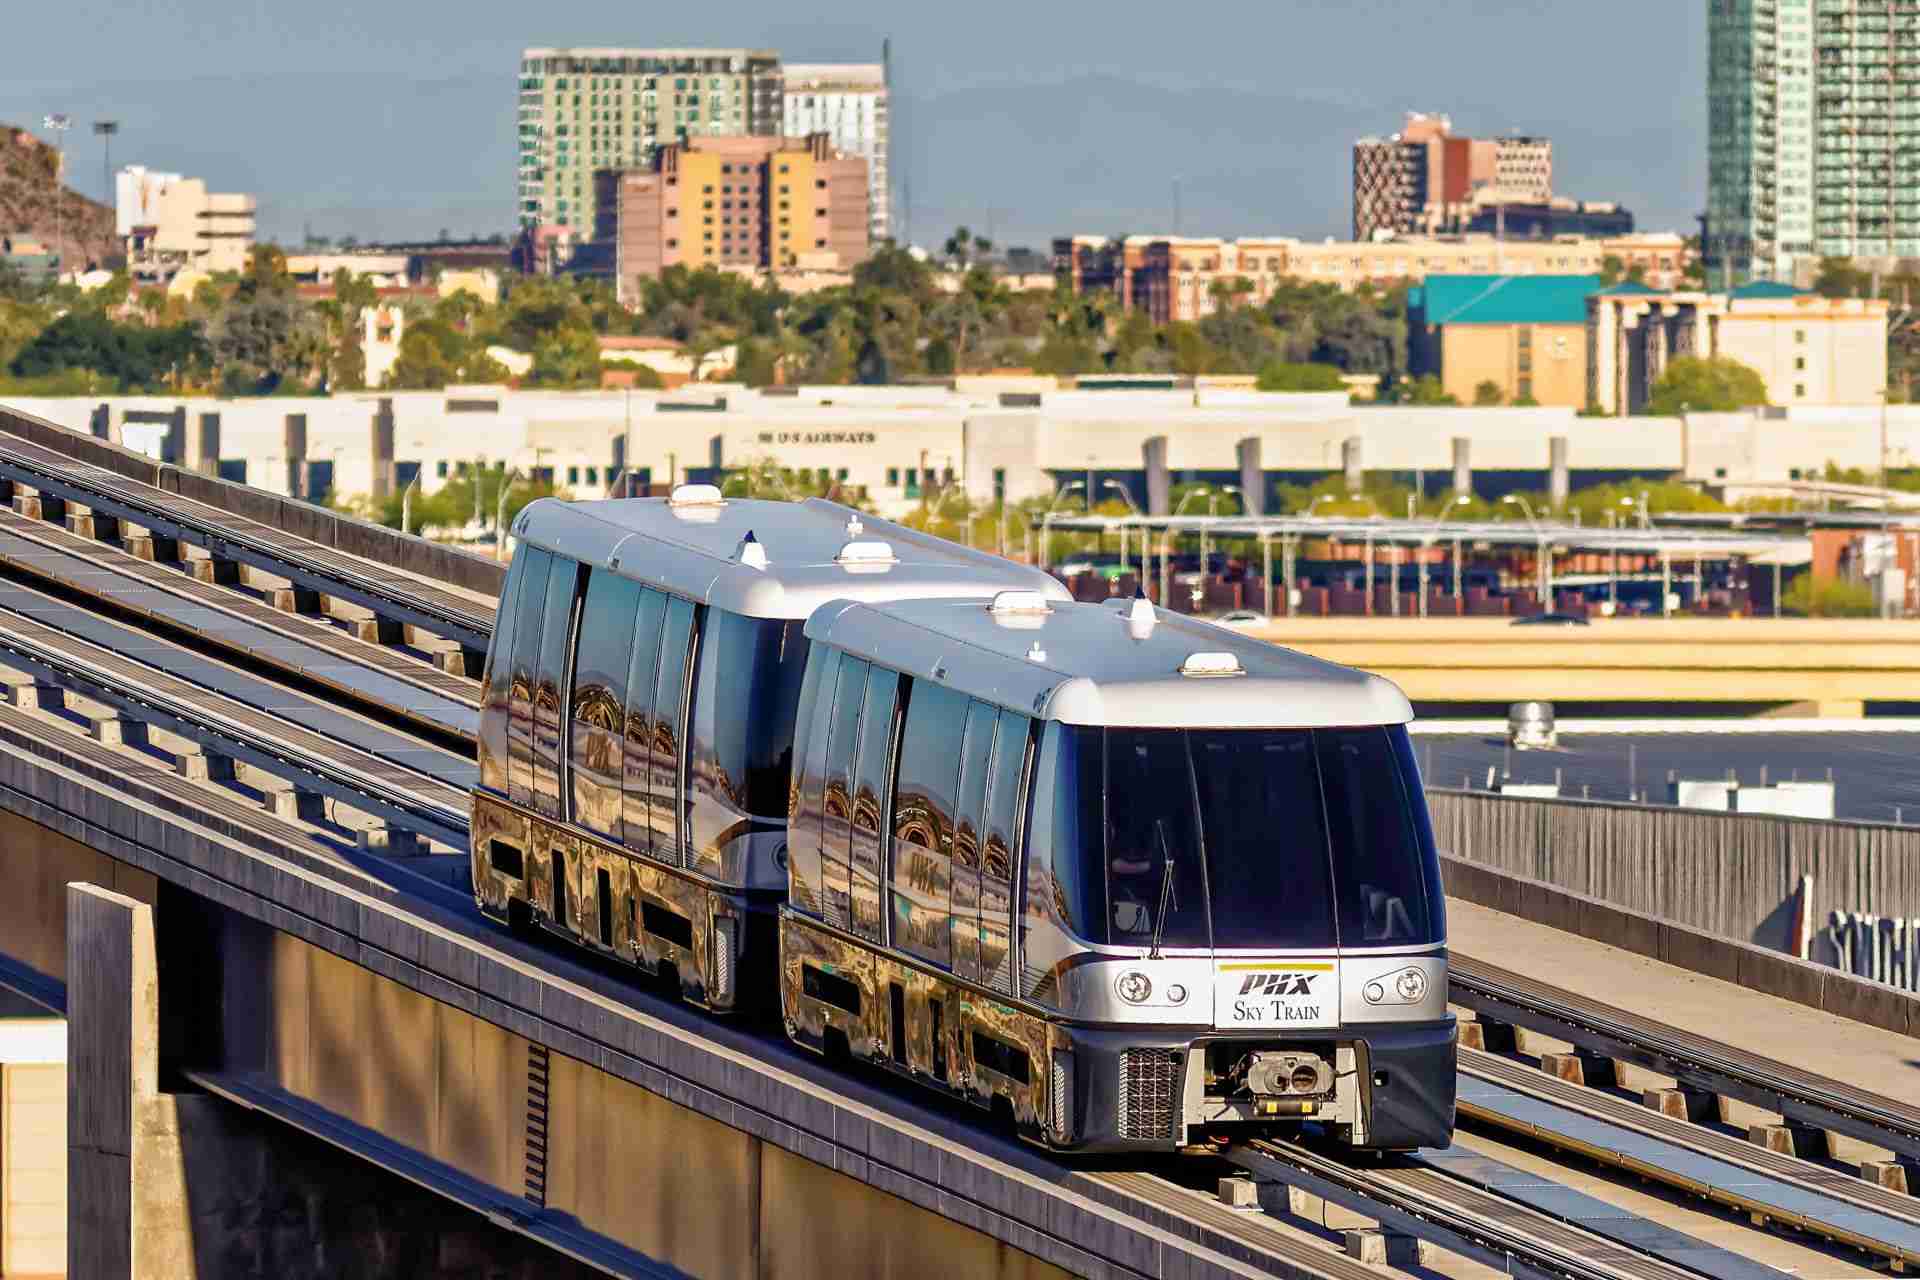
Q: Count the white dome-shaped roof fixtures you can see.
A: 4